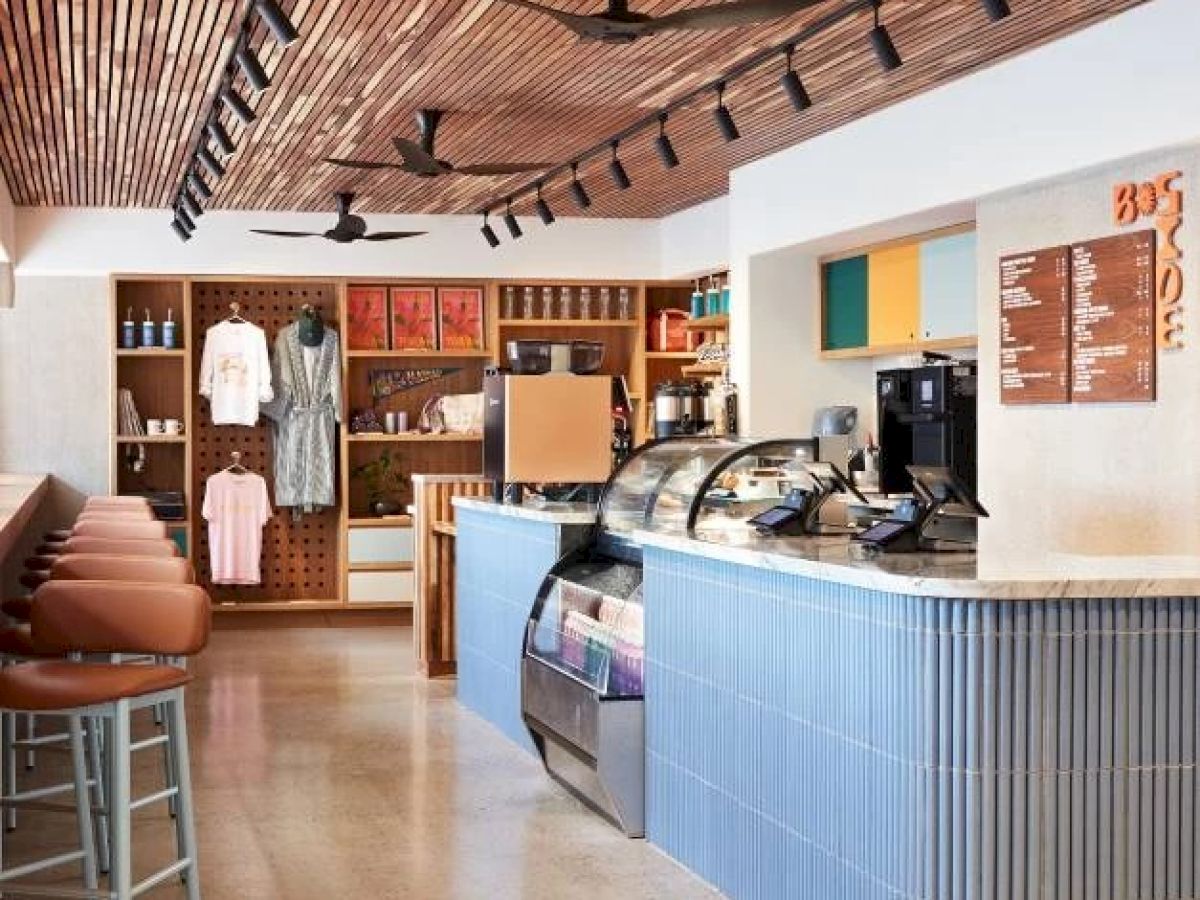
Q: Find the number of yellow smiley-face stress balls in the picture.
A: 0